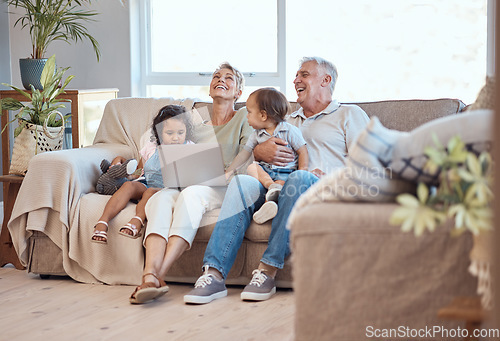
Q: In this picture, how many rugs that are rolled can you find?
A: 0